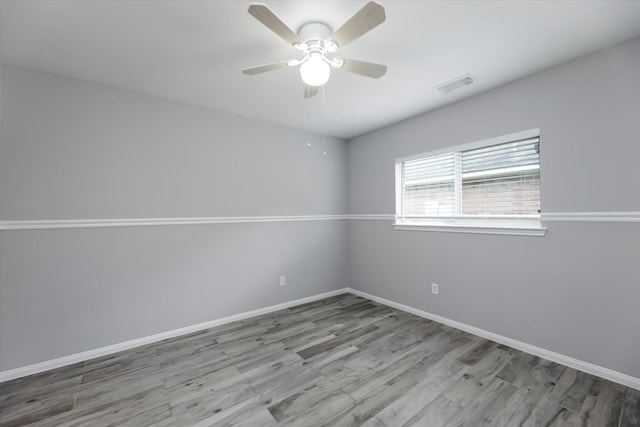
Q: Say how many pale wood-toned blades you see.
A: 5